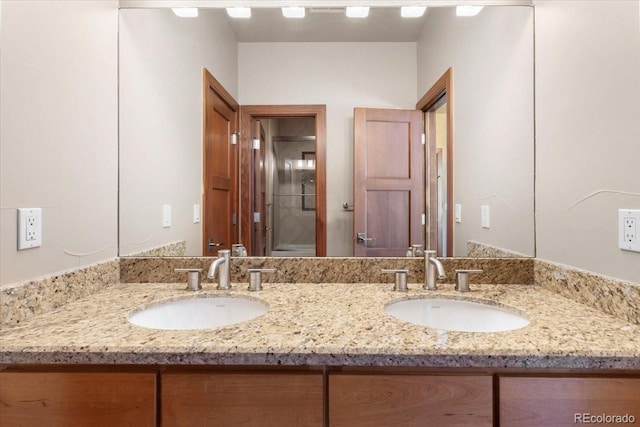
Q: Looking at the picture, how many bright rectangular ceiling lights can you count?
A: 6